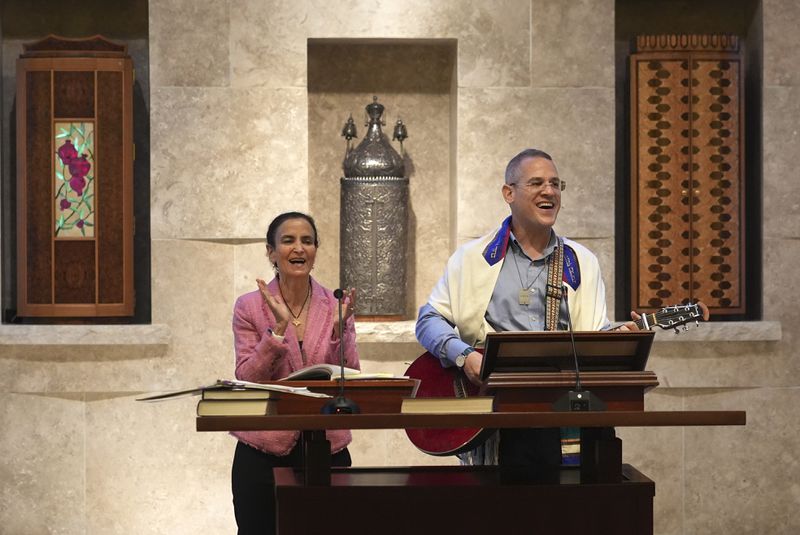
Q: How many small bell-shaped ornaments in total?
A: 2